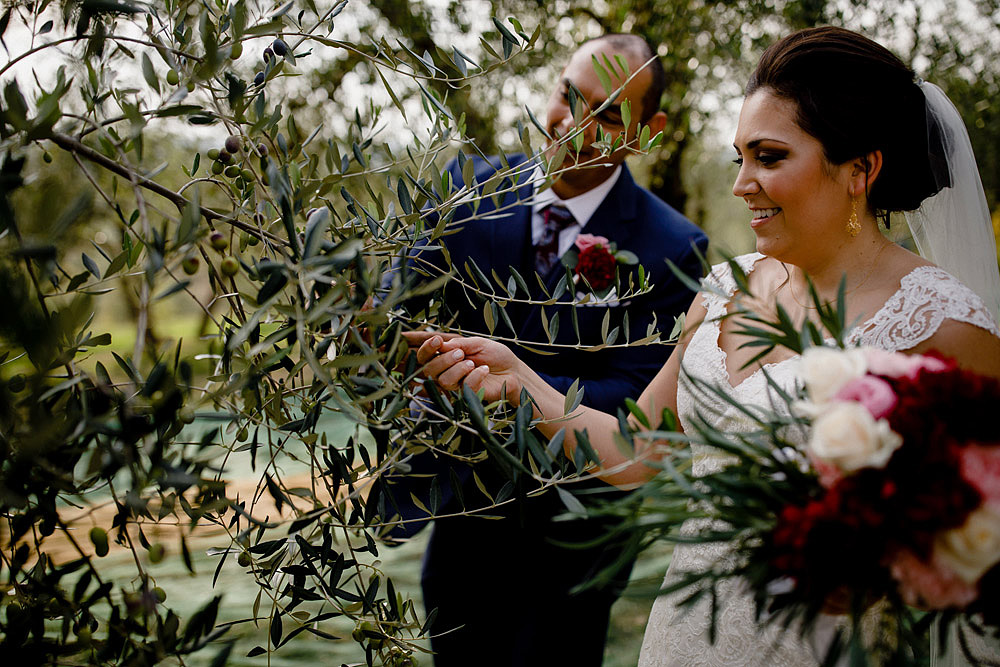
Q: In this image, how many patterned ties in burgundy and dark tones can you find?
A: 1